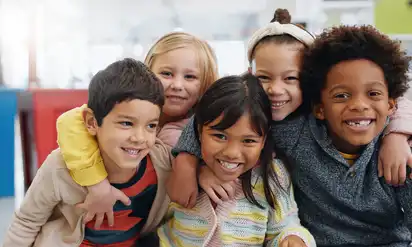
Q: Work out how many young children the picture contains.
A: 5